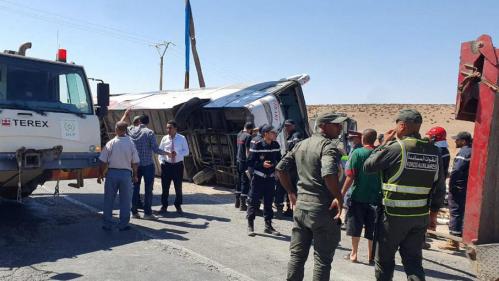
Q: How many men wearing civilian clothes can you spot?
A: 4